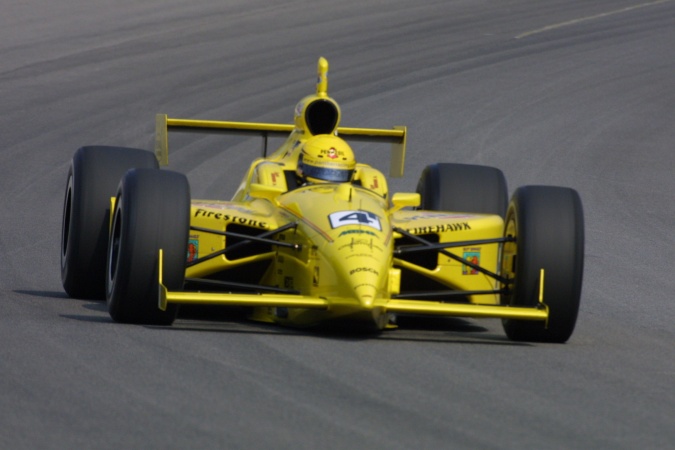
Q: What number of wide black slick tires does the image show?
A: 4